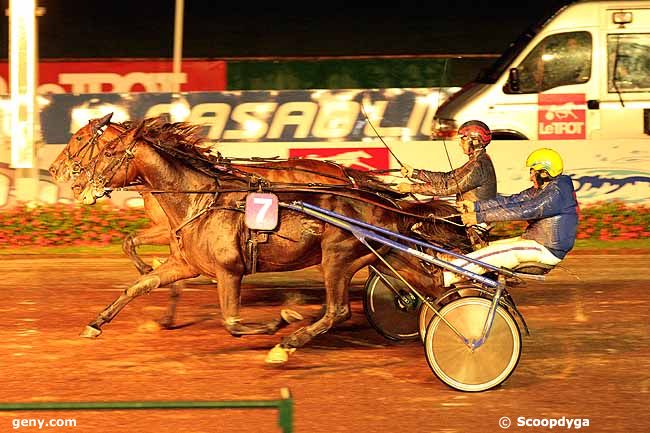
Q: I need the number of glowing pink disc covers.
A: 0